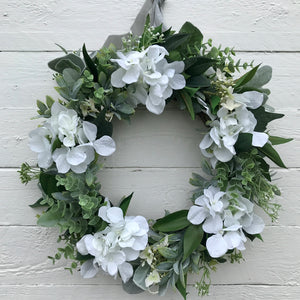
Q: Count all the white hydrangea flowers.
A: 5